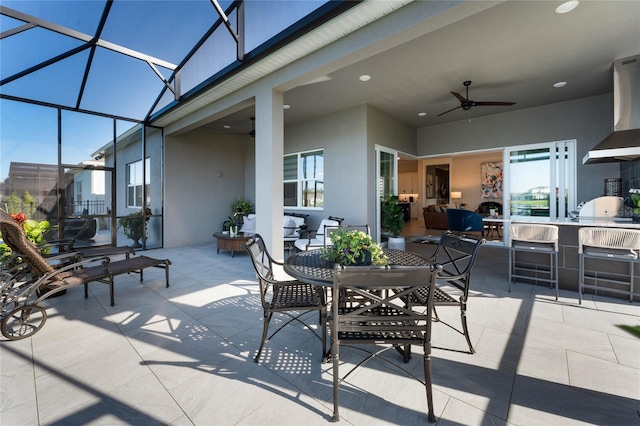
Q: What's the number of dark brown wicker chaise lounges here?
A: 2